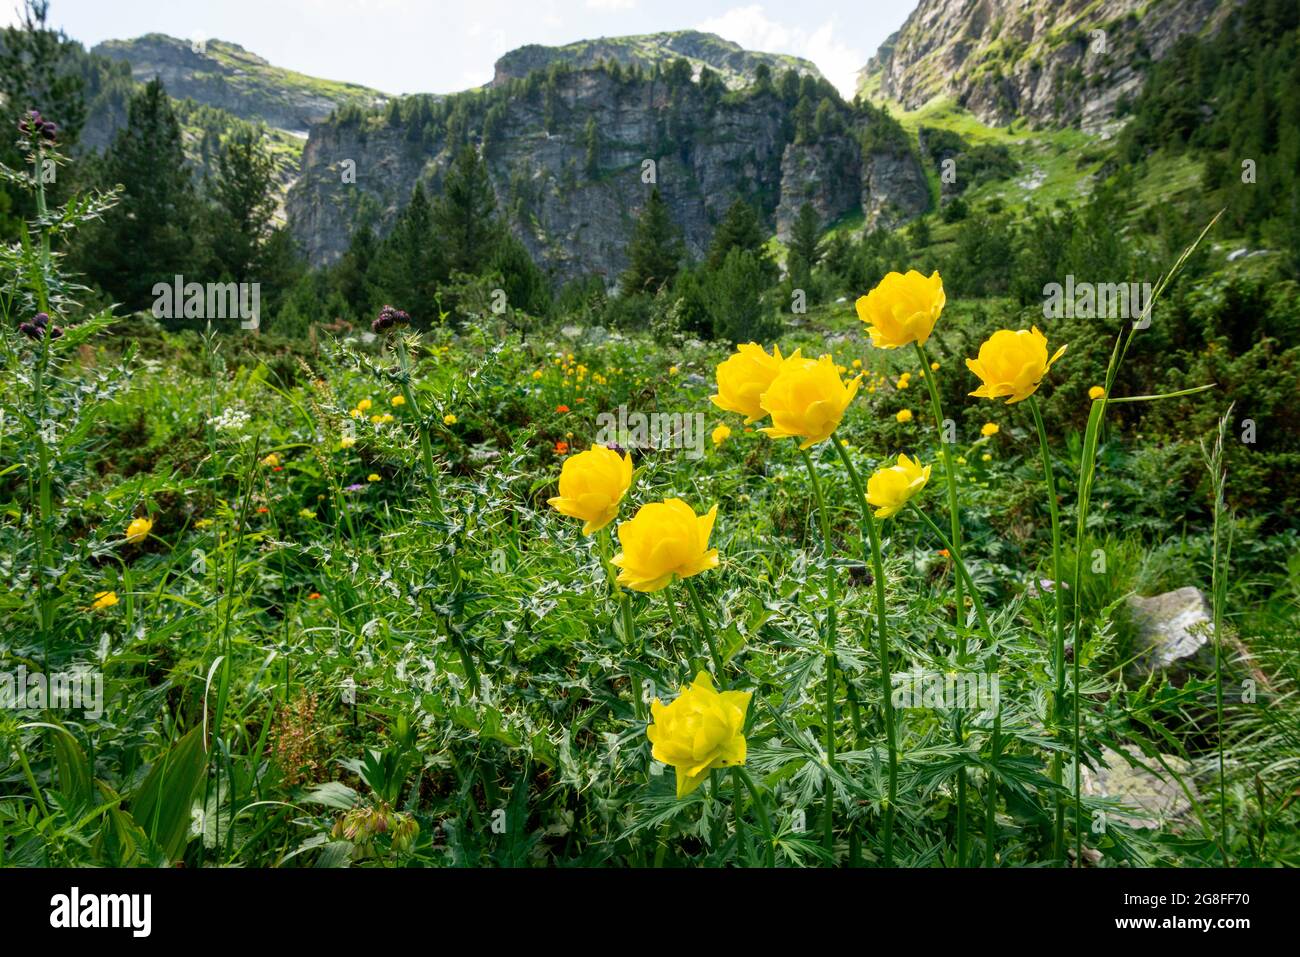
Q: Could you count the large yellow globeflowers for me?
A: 8